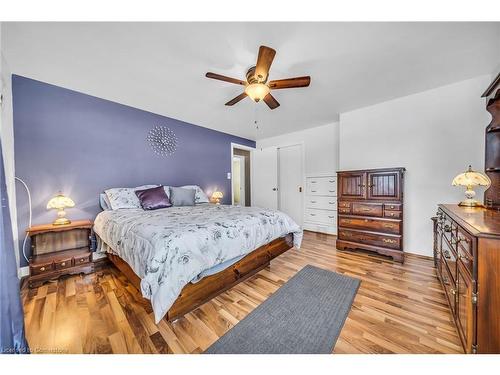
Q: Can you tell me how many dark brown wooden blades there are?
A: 5